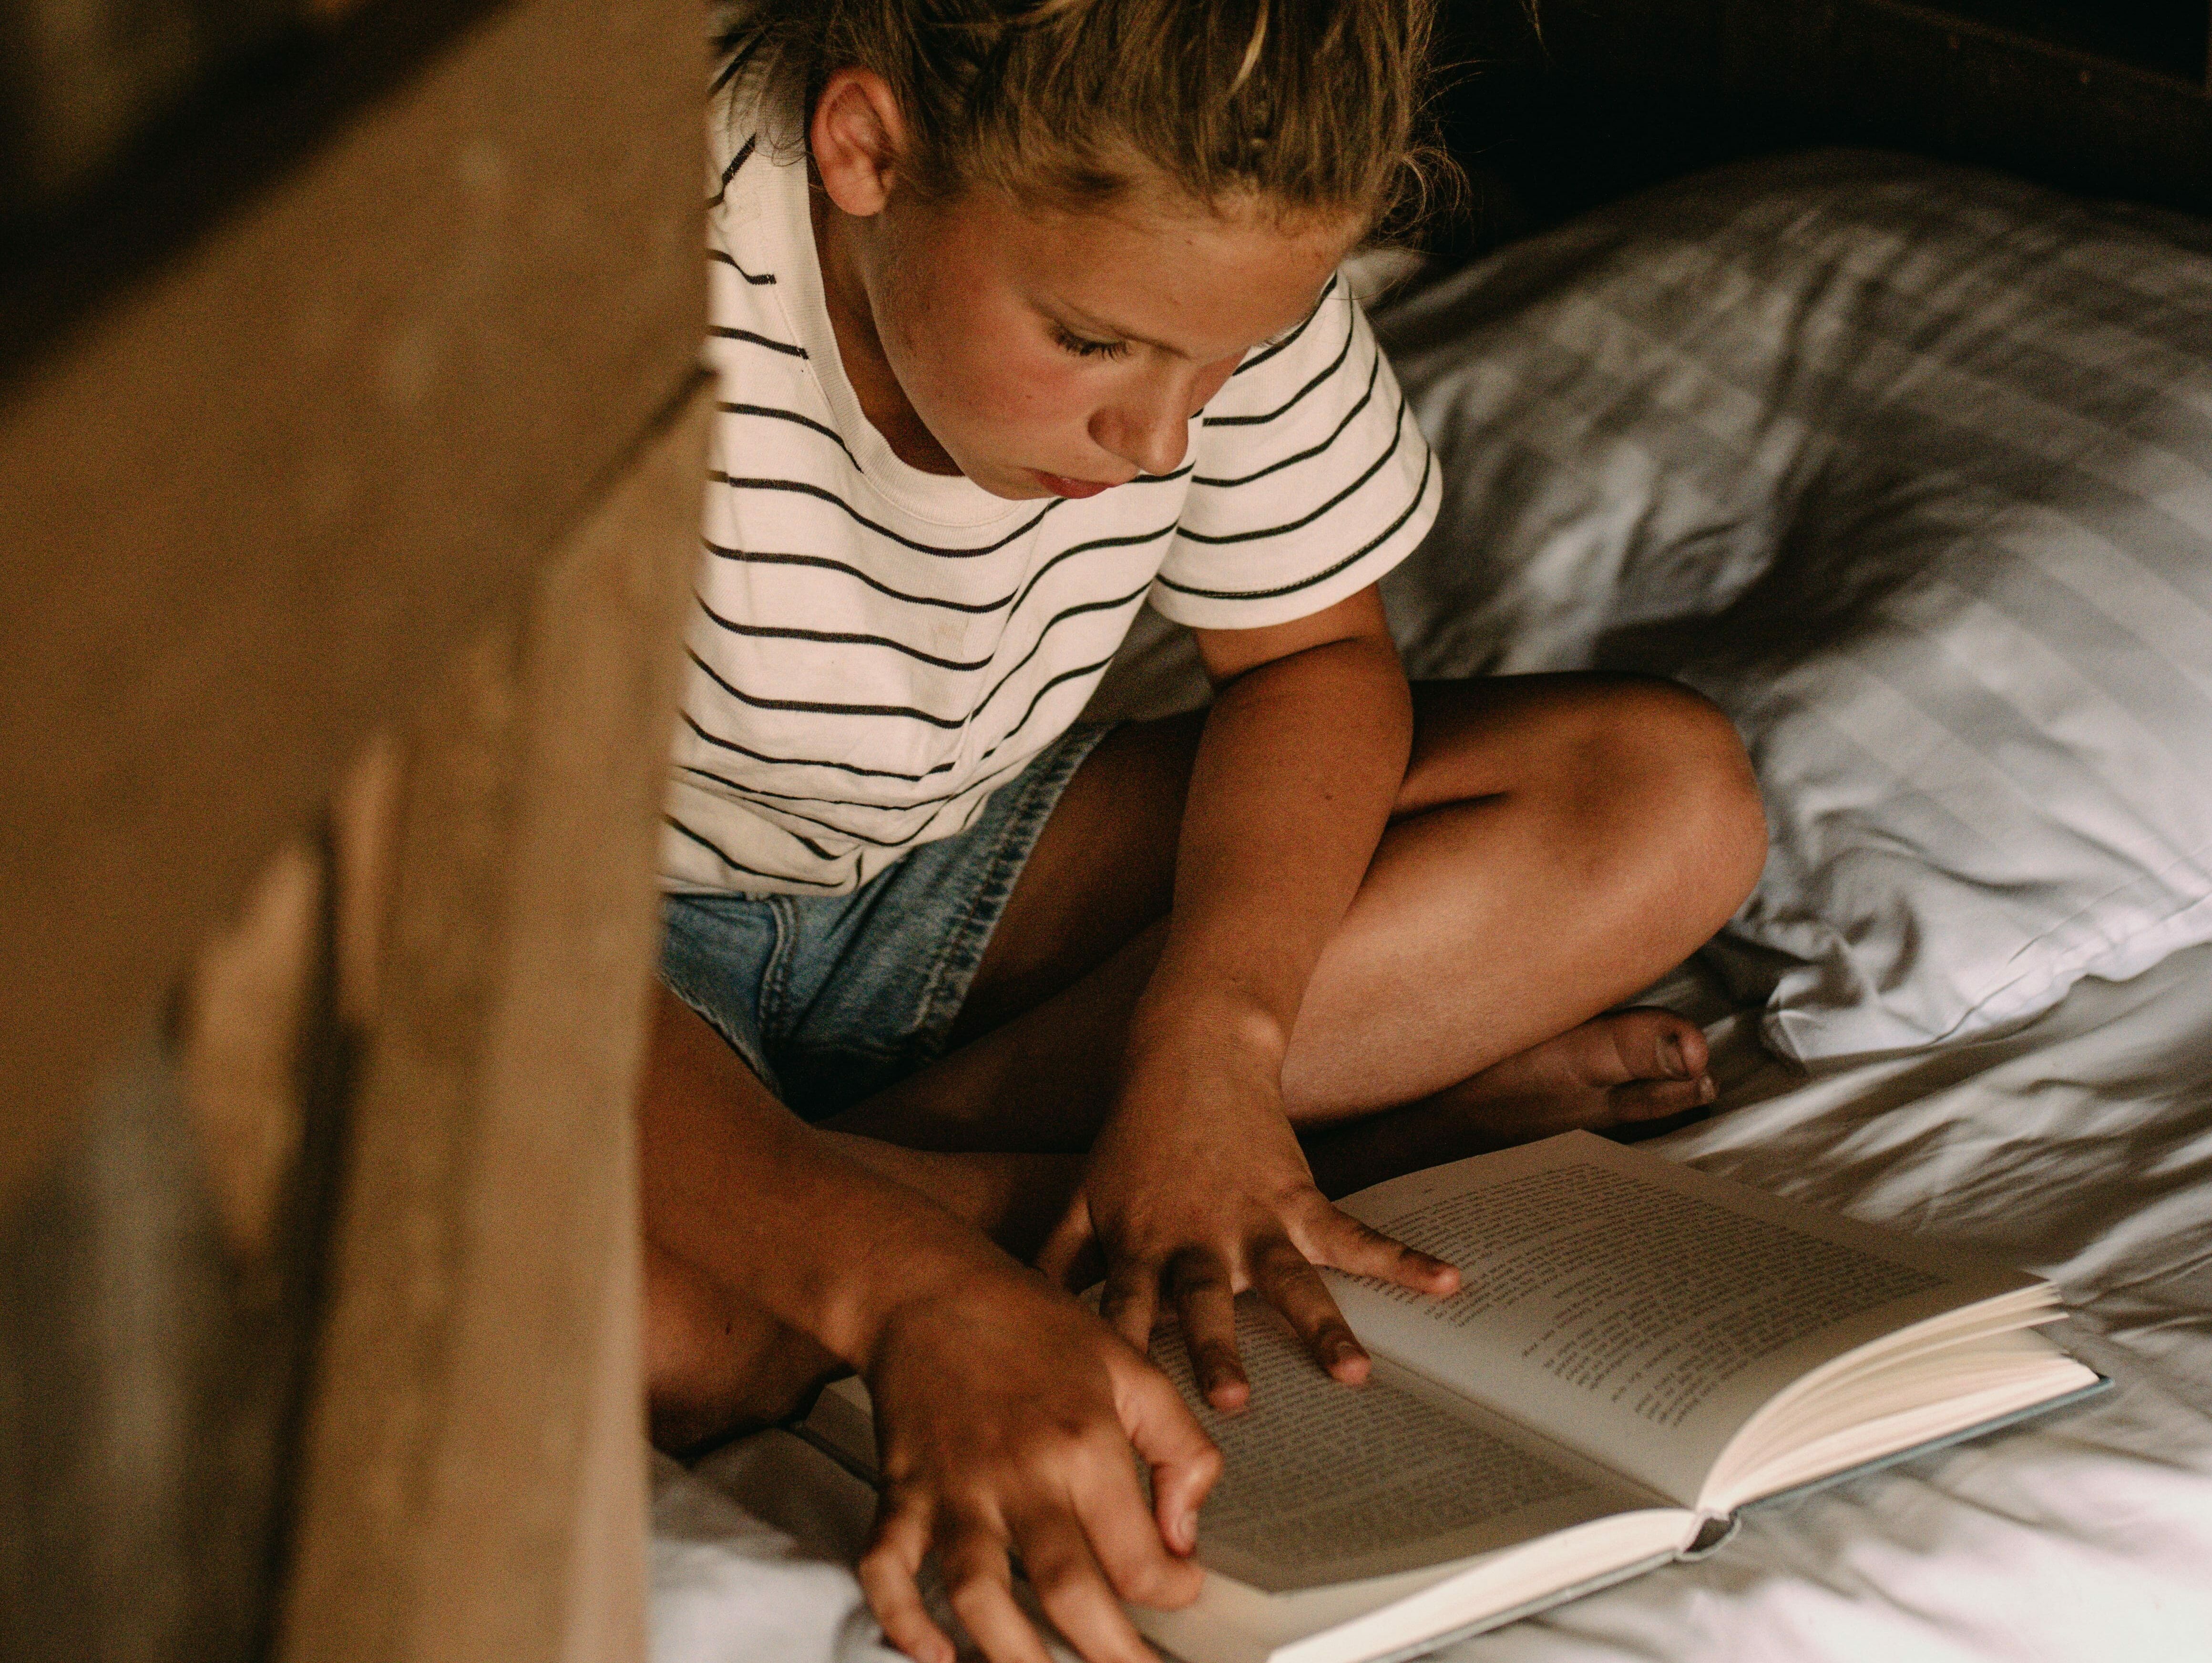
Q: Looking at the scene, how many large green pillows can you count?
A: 0